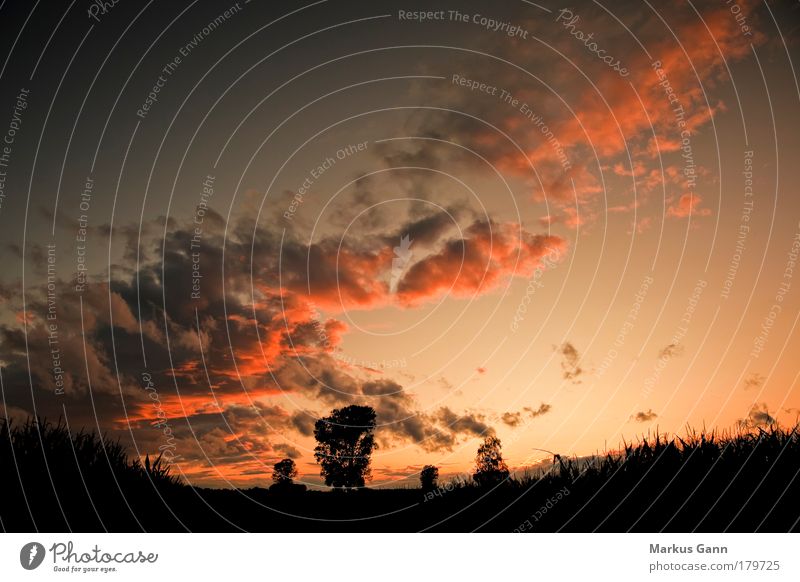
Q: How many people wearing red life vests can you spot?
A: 0